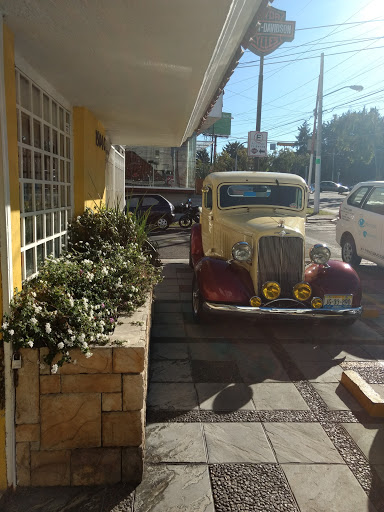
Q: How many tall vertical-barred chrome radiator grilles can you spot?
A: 1